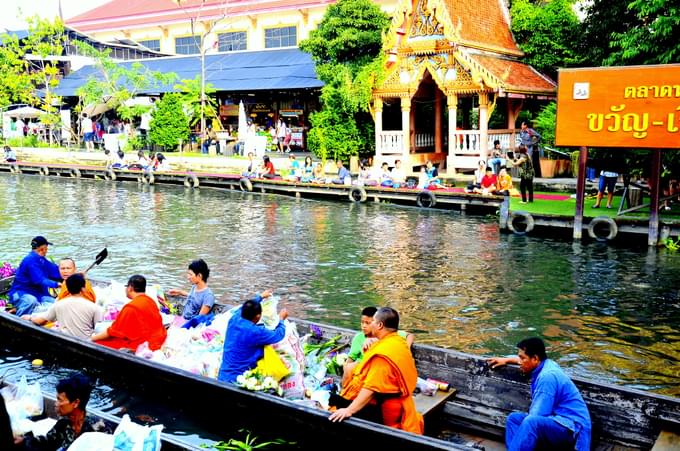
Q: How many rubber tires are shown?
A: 11